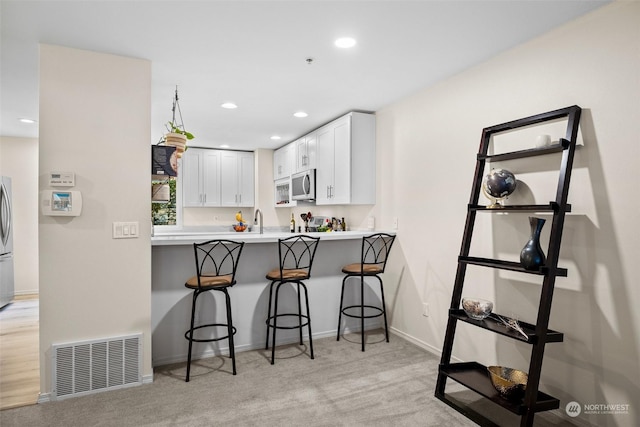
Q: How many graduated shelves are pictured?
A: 5